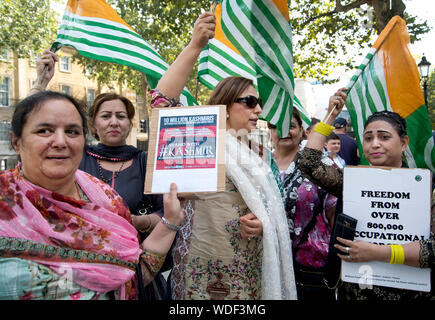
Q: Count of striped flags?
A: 4